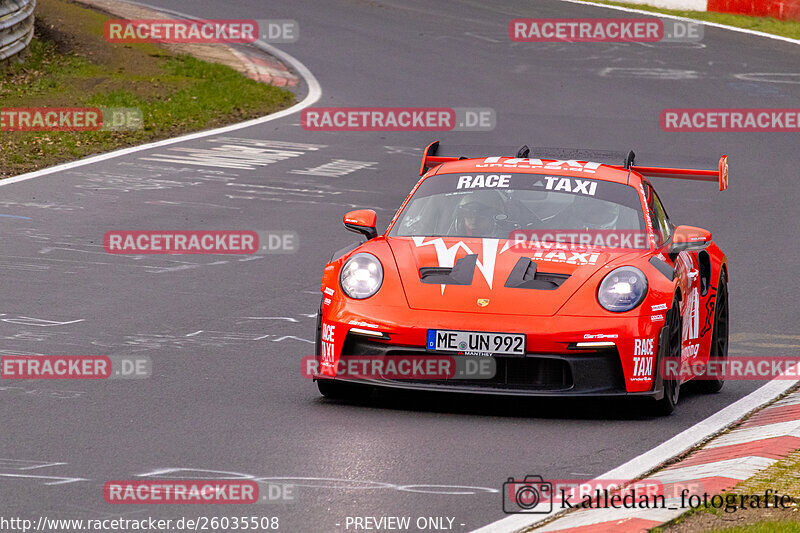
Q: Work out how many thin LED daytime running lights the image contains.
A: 2